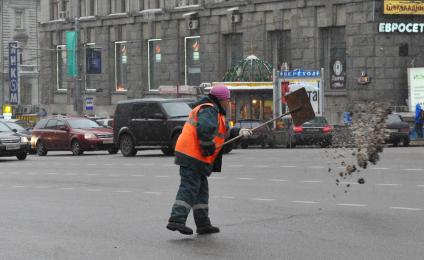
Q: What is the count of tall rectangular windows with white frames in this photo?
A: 5